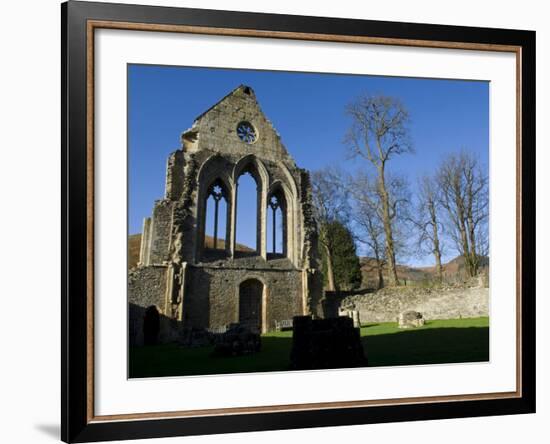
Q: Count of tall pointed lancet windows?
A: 3